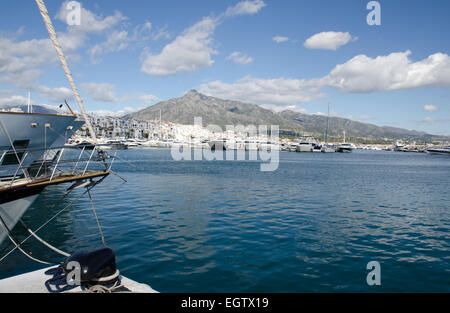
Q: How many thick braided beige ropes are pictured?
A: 1